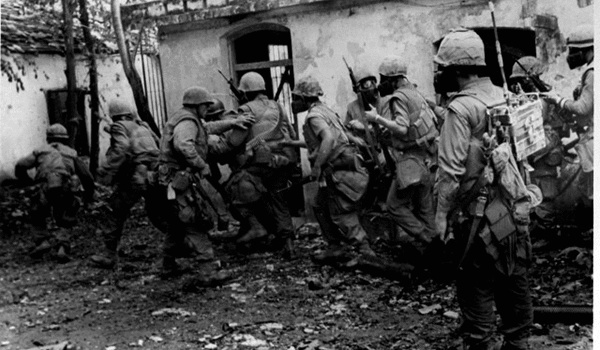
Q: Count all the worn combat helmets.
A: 11